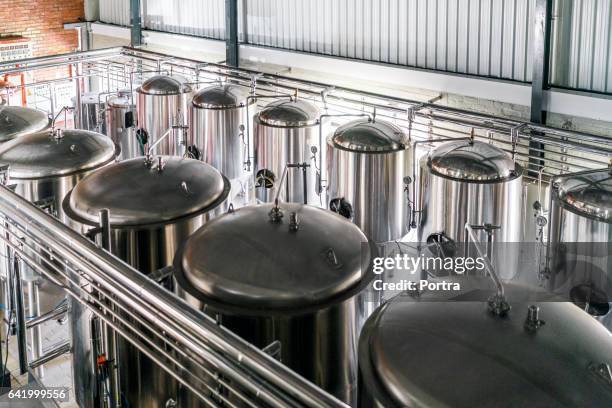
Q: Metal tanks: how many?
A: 13